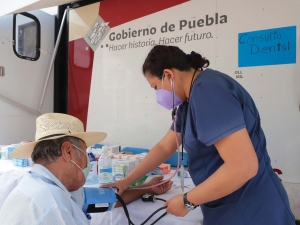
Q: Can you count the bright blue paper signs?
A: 1